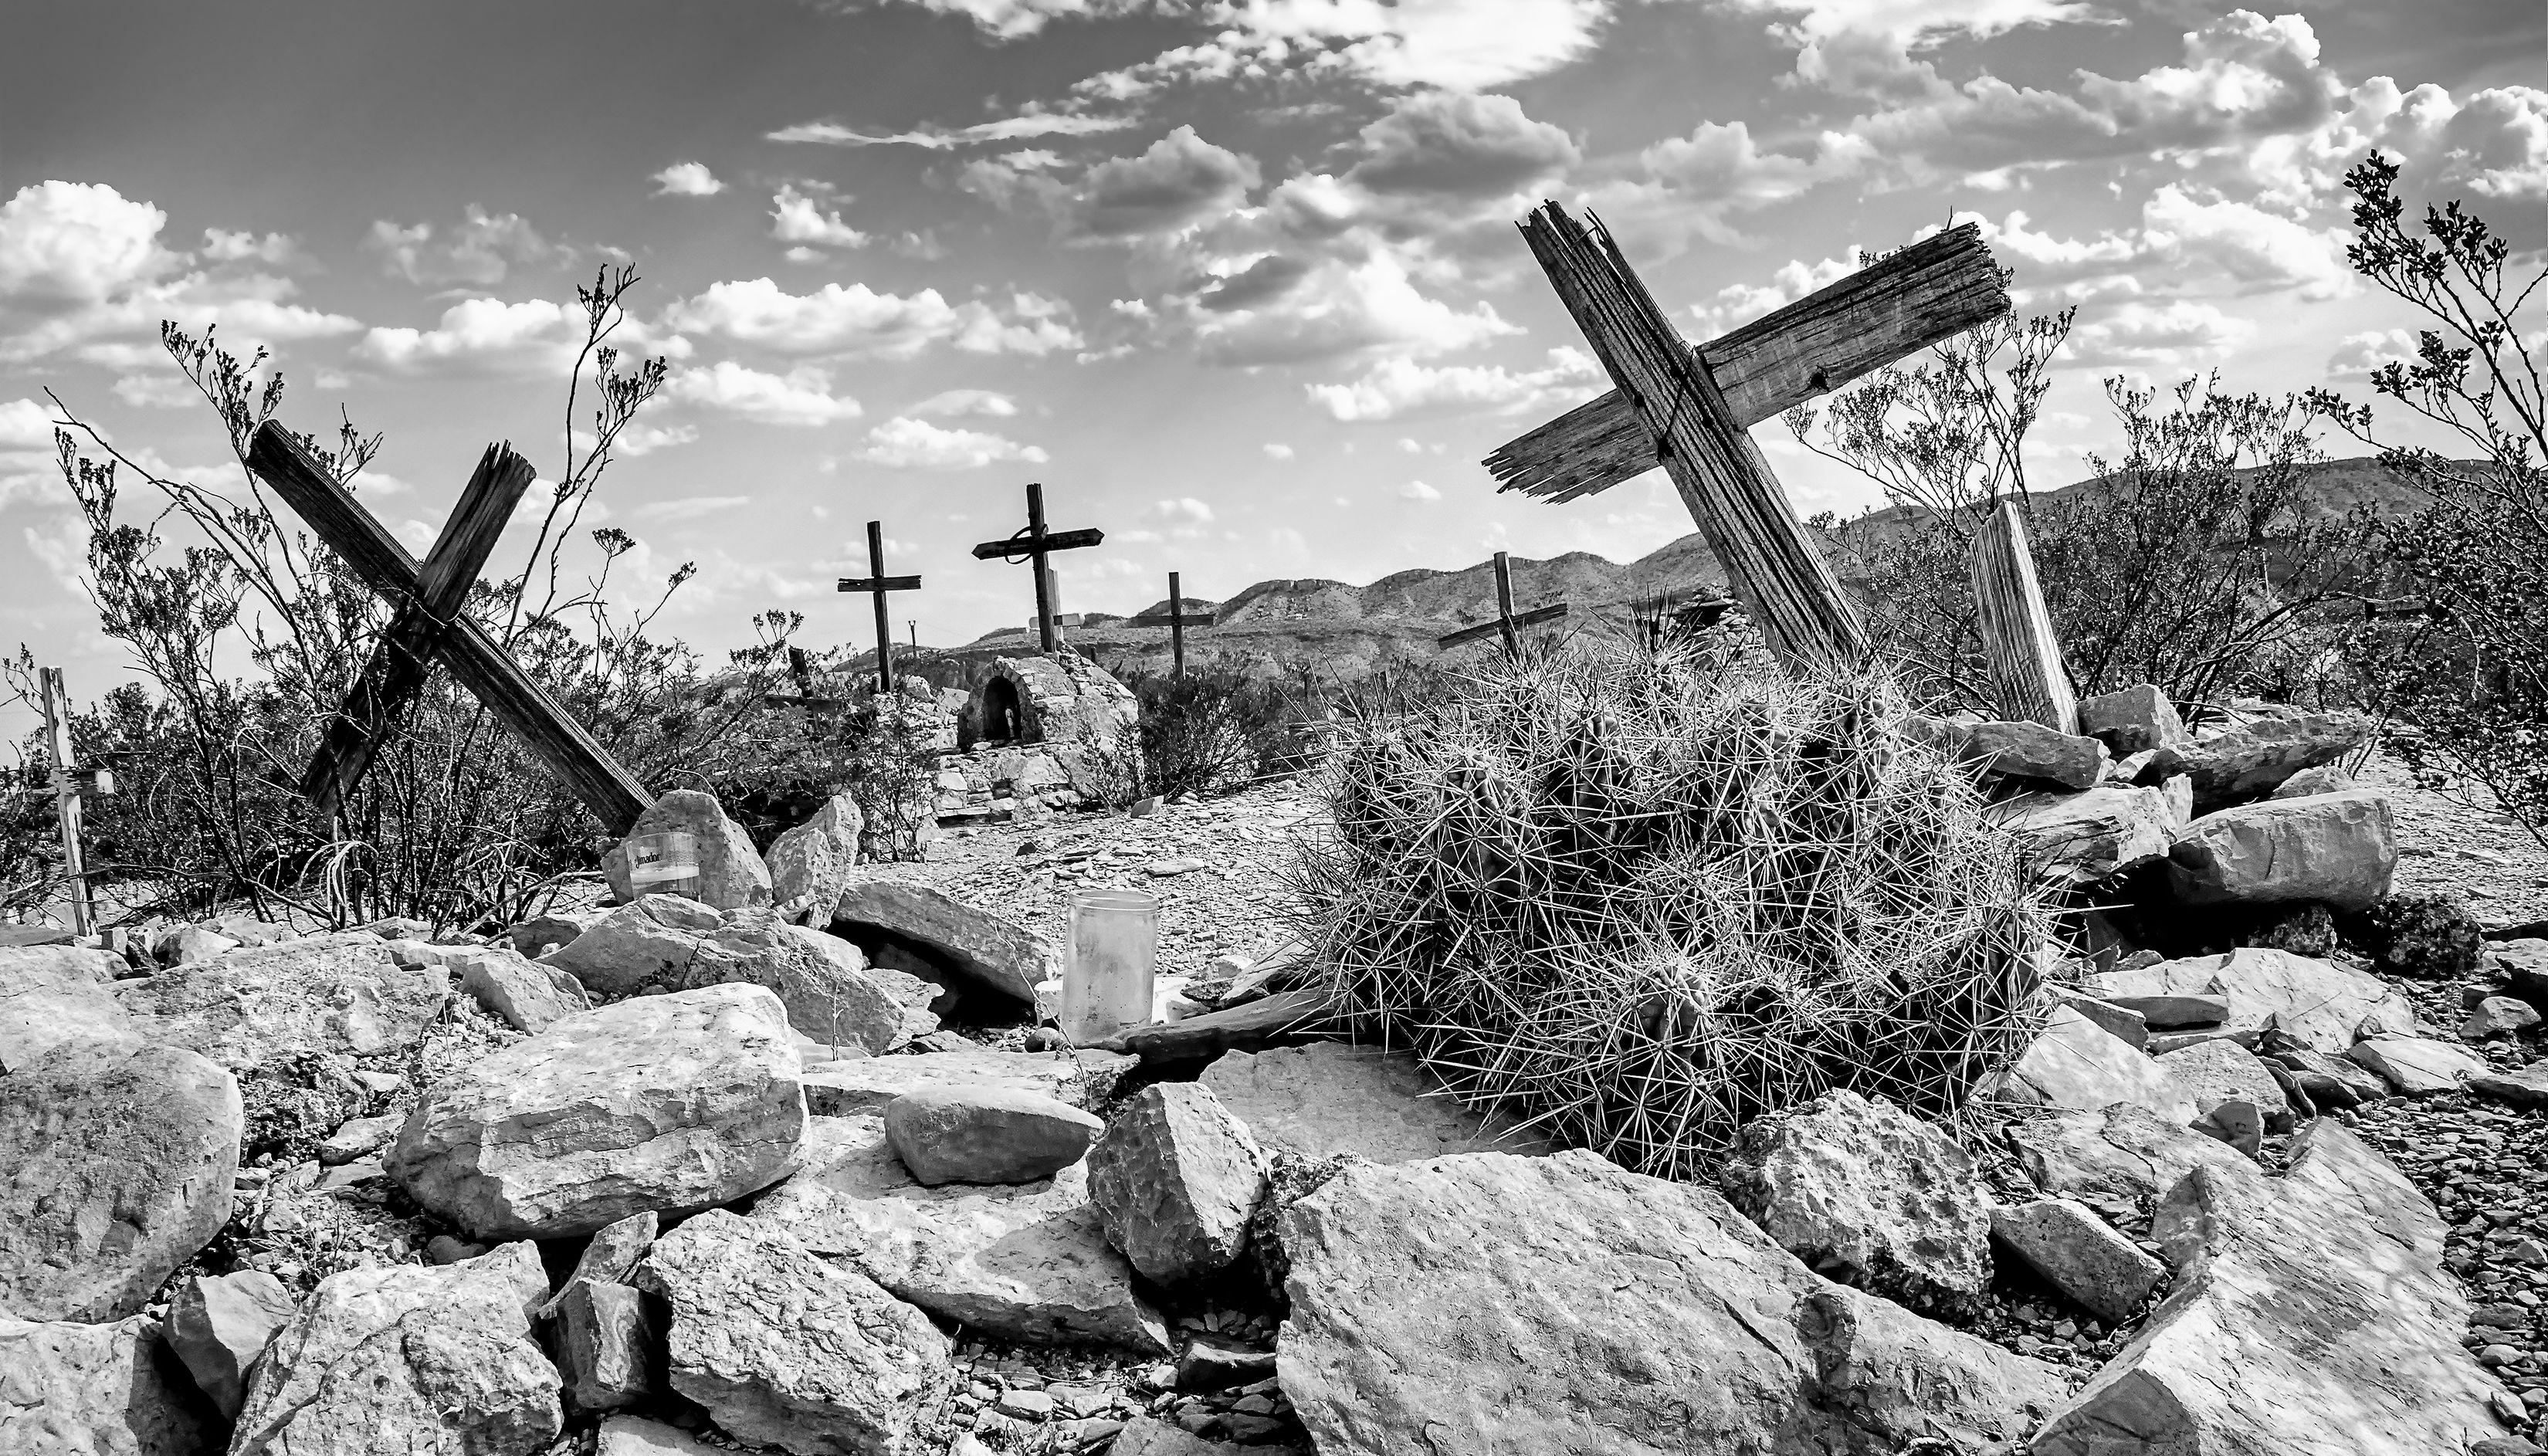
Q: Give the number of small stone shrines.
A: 1